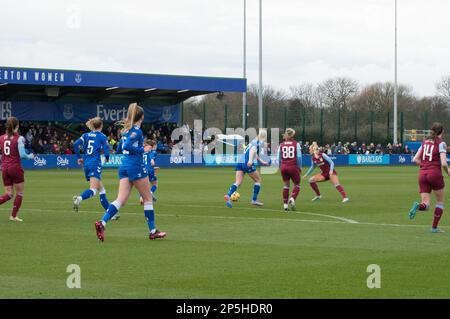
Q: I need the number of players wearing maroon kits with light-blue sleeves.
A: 4